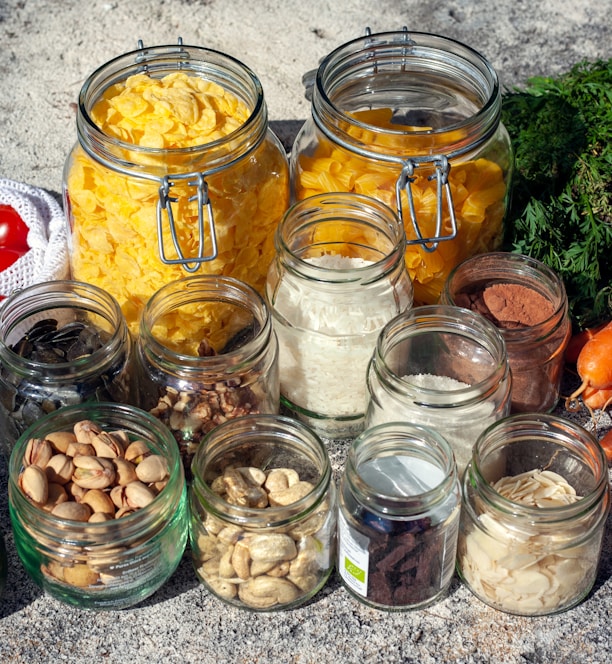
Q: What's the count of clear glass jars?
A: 11